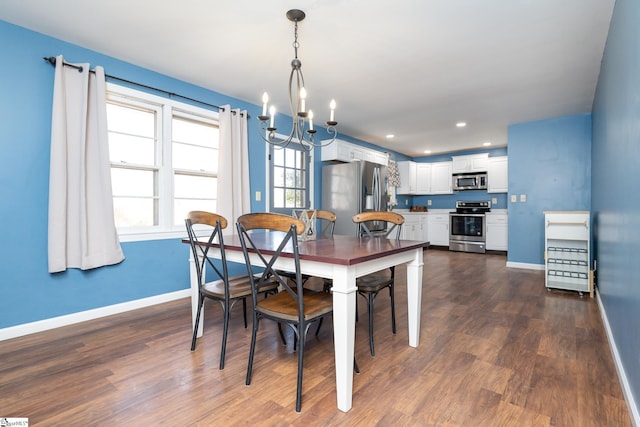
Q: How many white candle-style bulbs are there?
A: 5